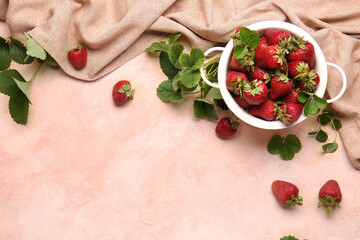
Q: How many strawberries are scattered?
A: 5